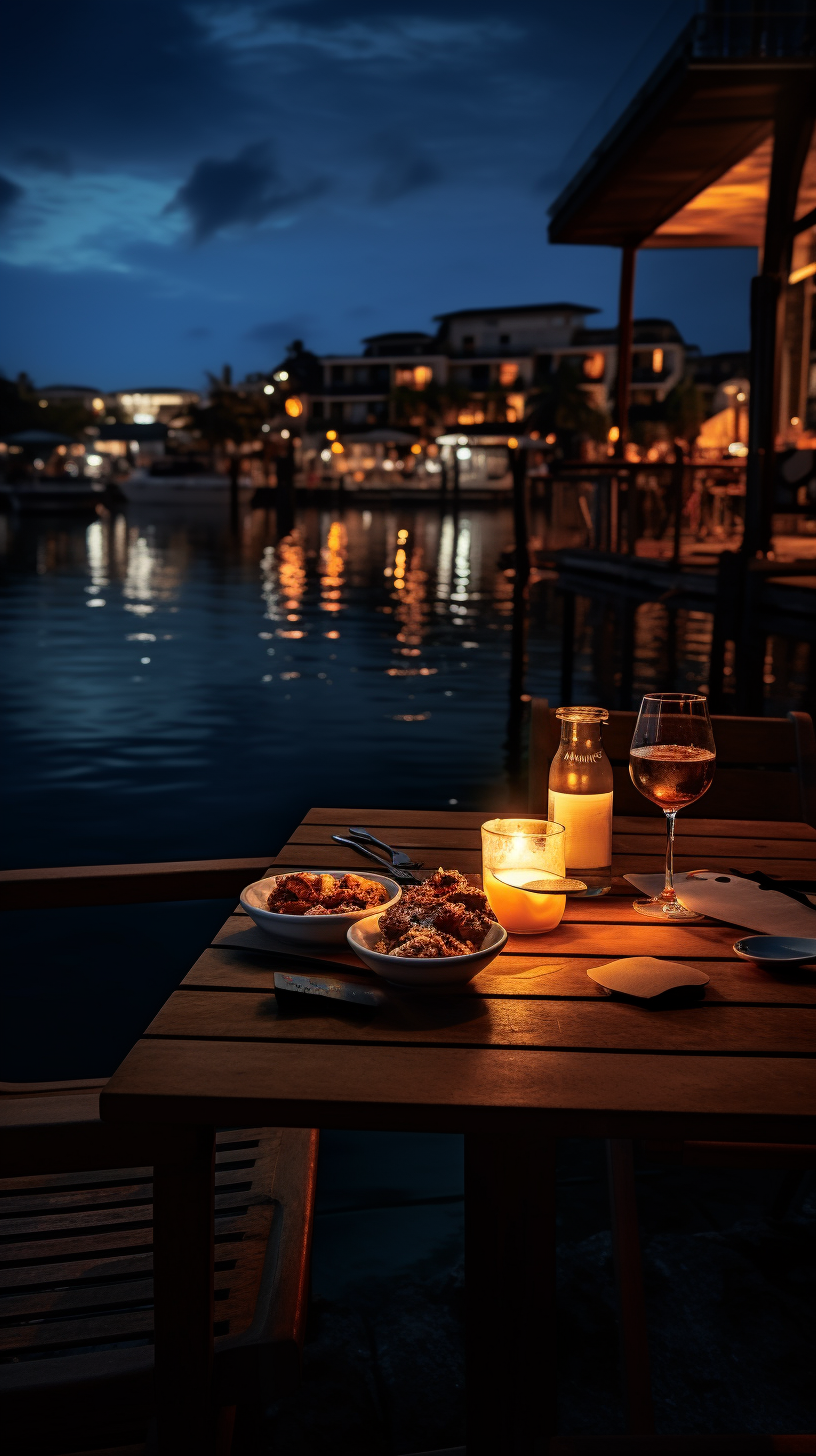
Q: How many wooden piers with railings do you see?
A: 1